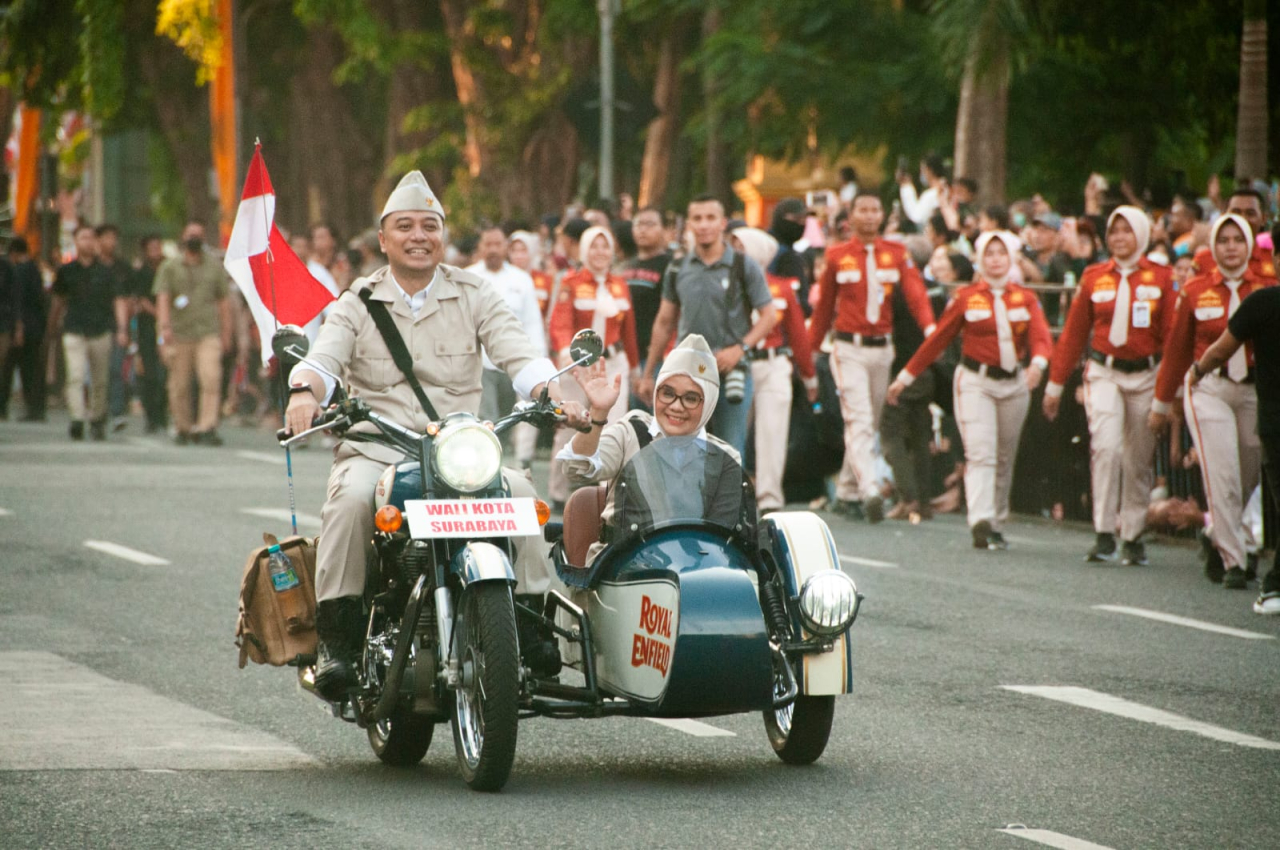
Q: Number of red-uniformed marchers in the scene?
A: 8